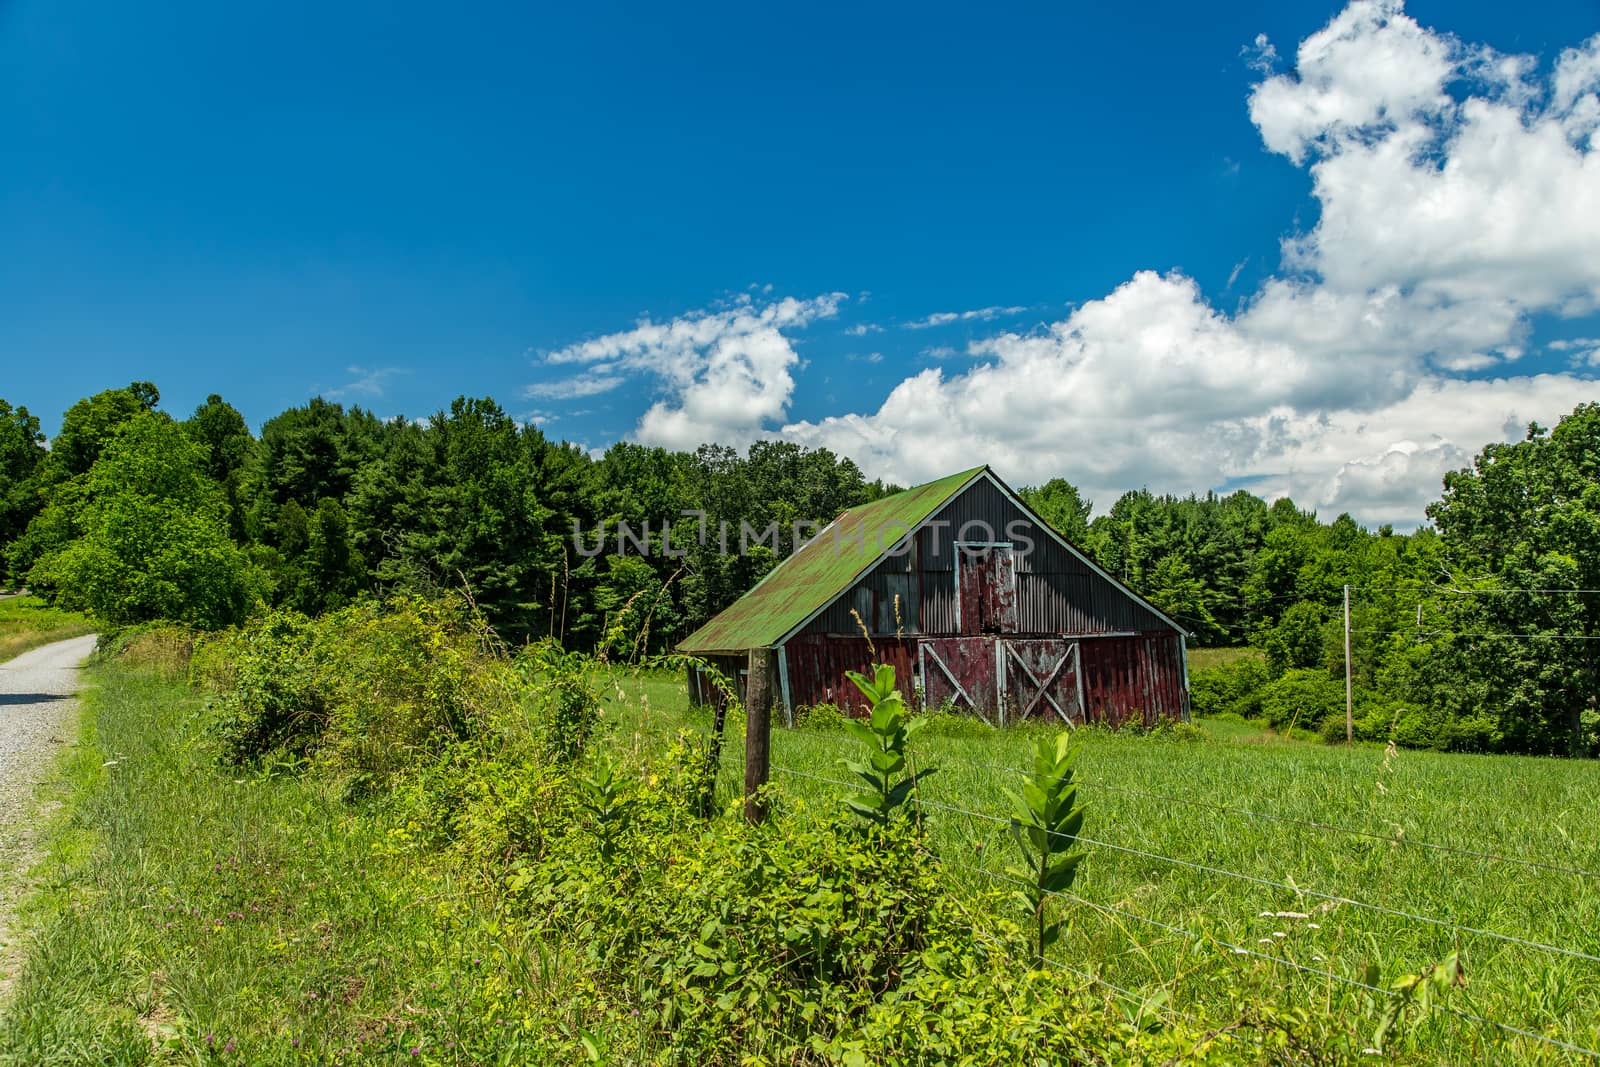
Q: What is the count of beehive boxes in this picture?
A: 0